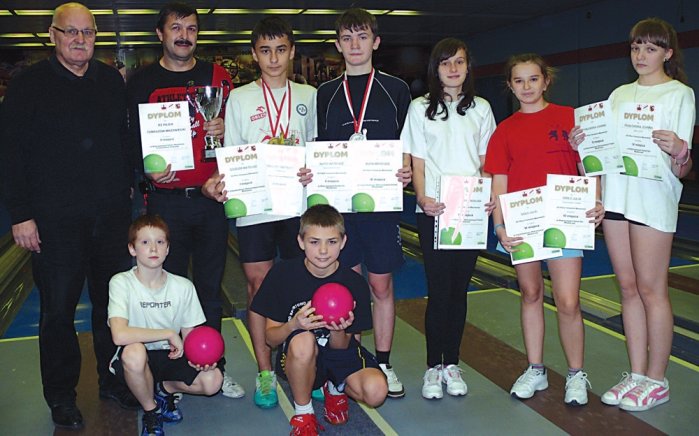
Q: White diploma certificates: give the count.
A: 10